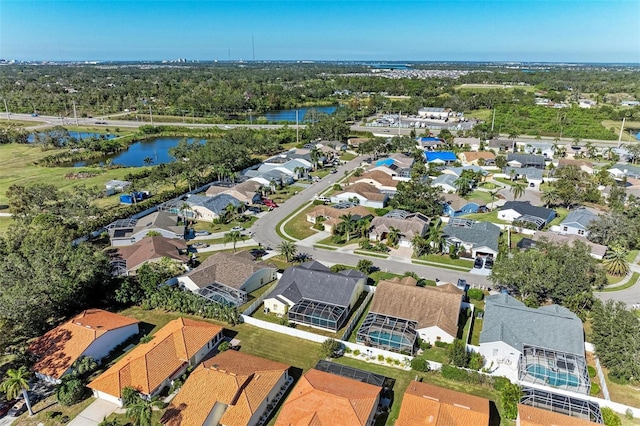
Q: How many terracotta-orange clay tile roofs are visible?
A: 6